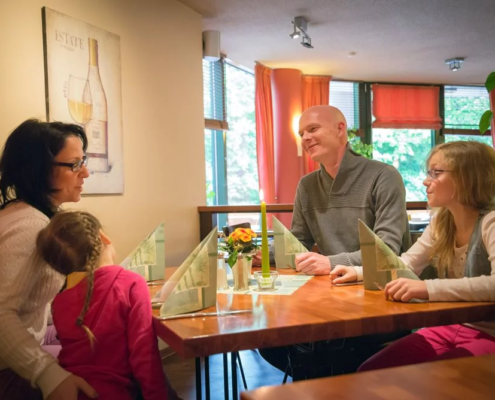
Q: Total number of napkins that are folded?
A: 4